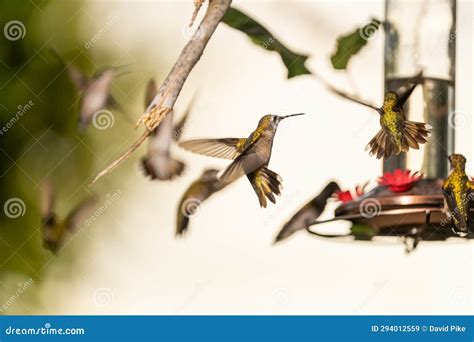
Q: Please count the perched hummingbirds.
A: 2